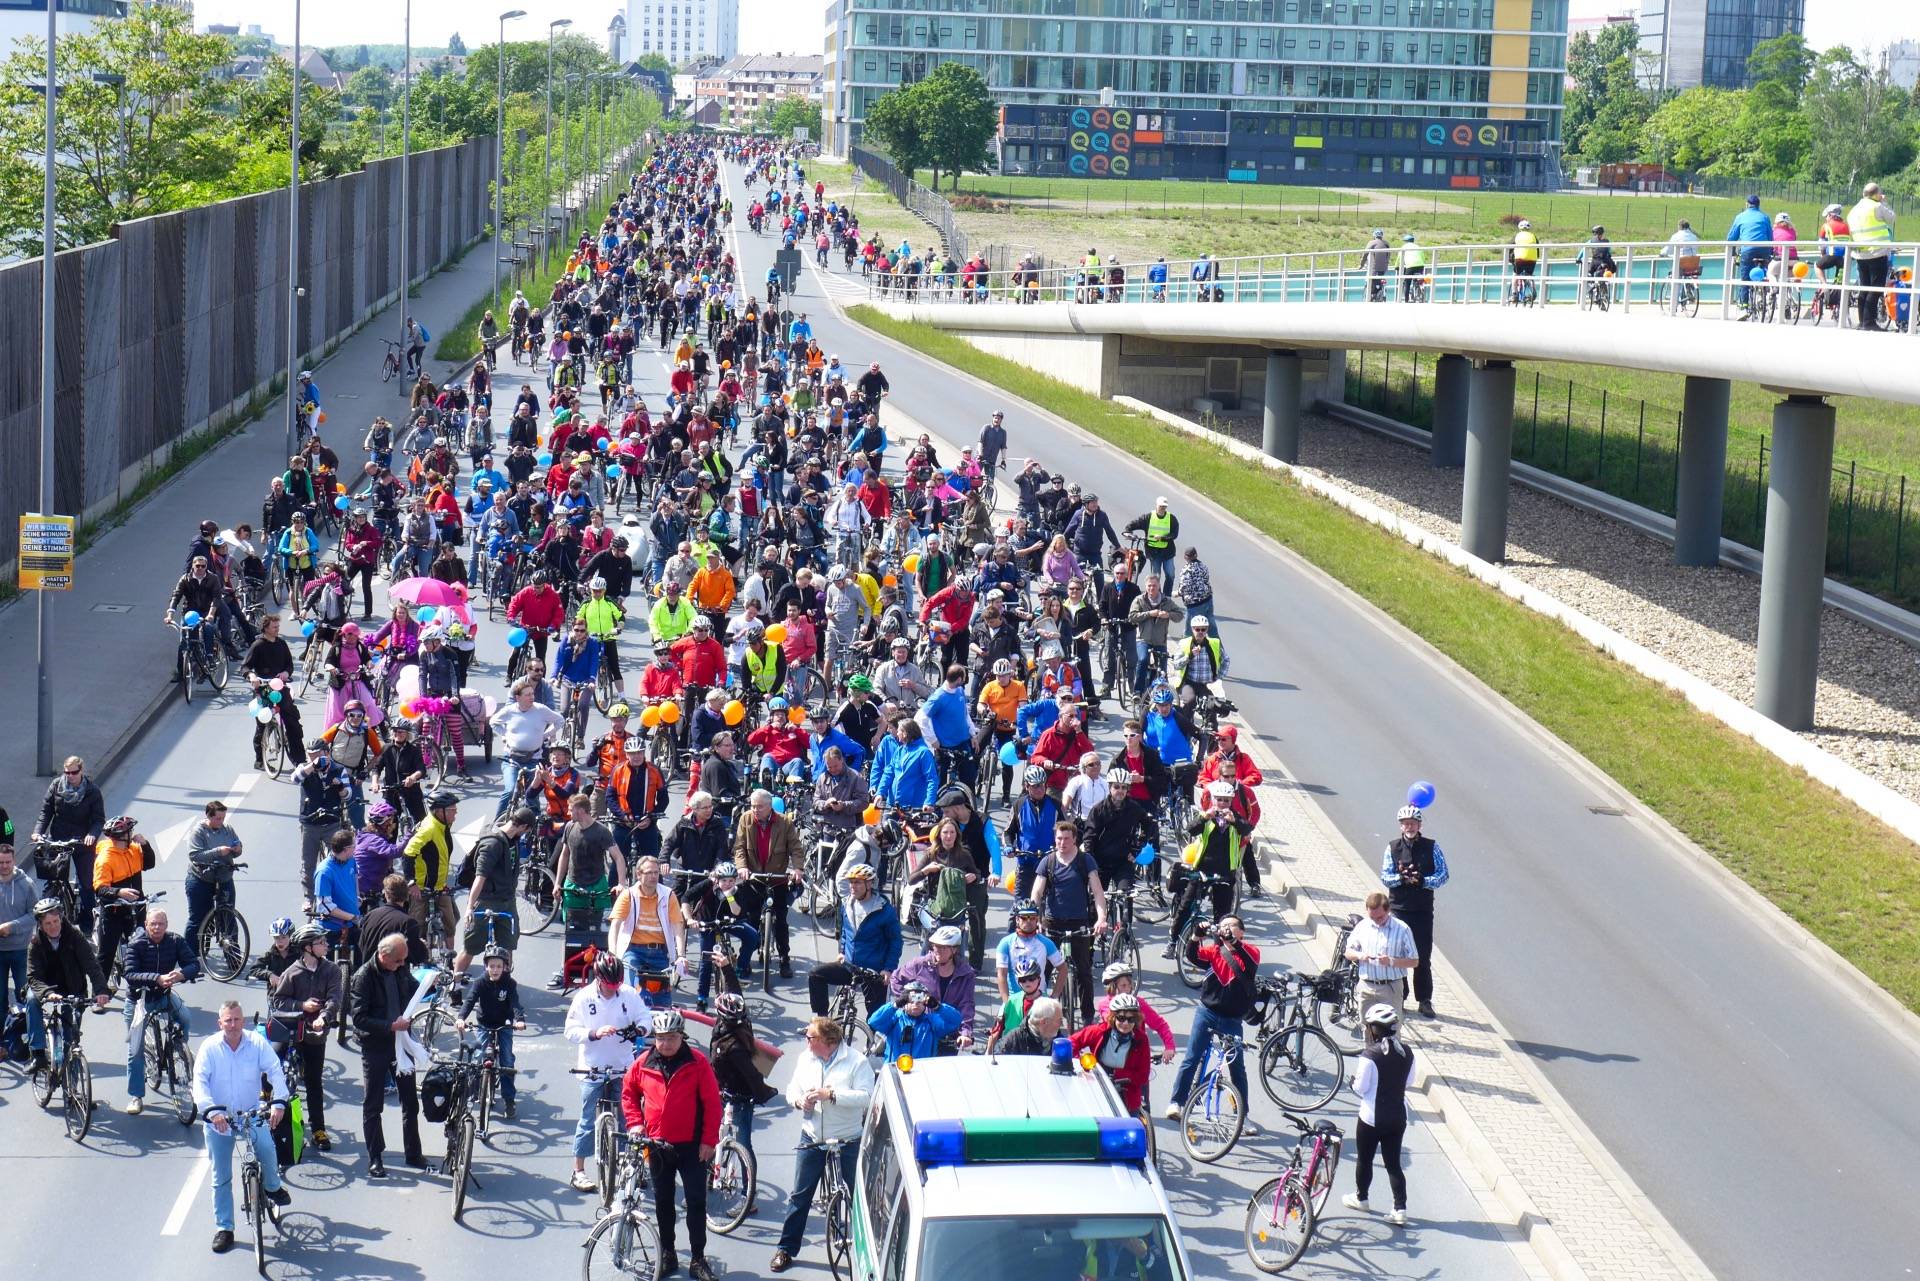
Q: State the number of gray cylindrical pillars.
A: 5